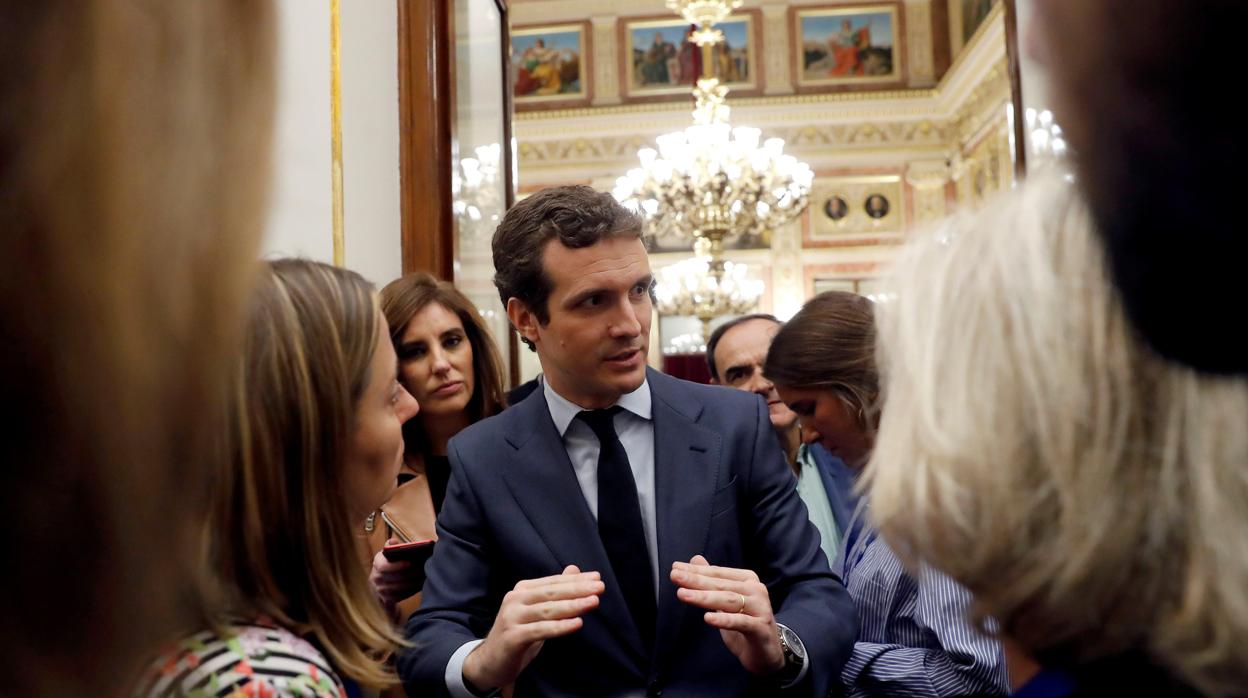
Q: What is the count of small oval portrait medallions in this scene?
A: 2